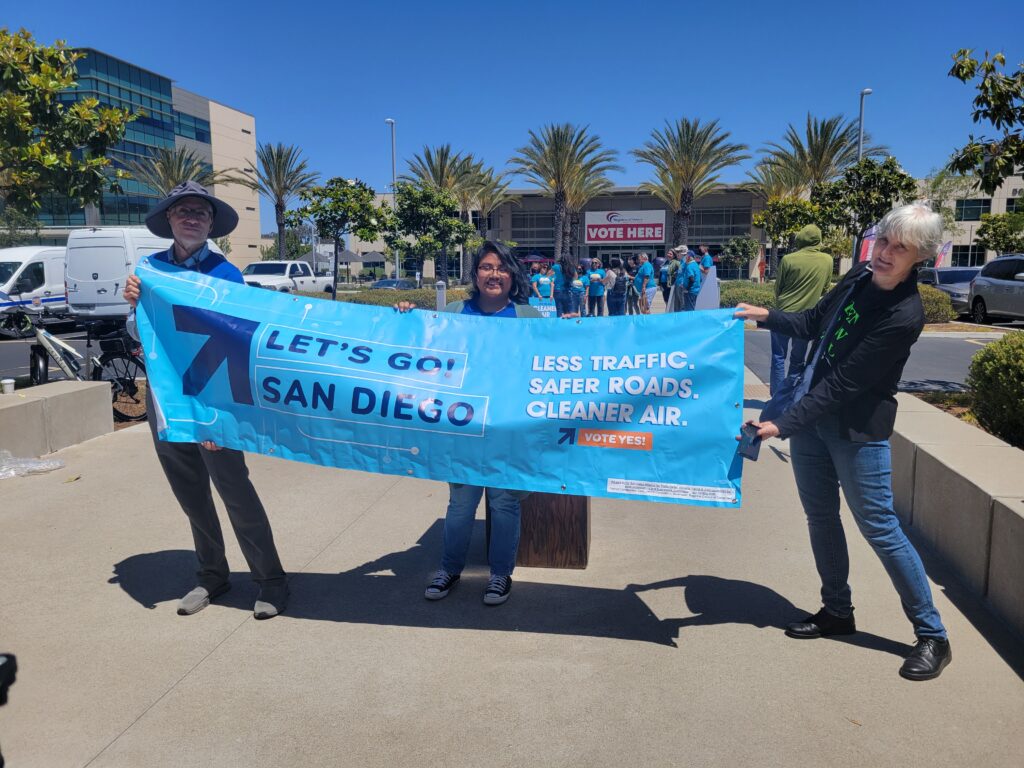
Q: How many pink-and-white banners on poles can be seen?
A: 2